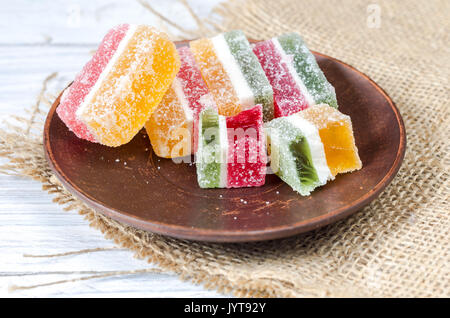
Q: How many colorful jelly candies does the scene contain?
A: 6